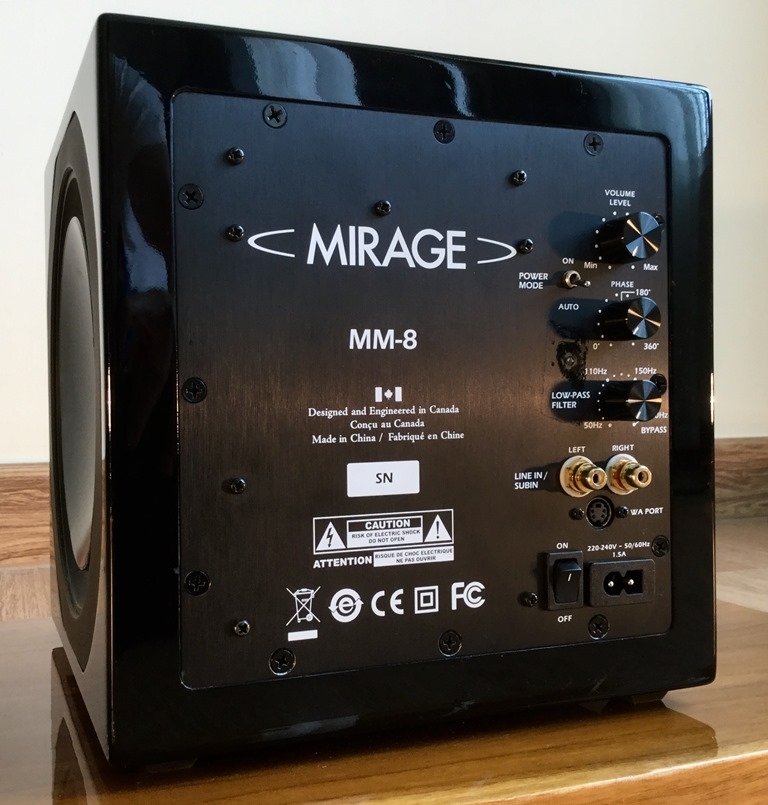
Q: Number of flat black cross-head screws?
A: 12